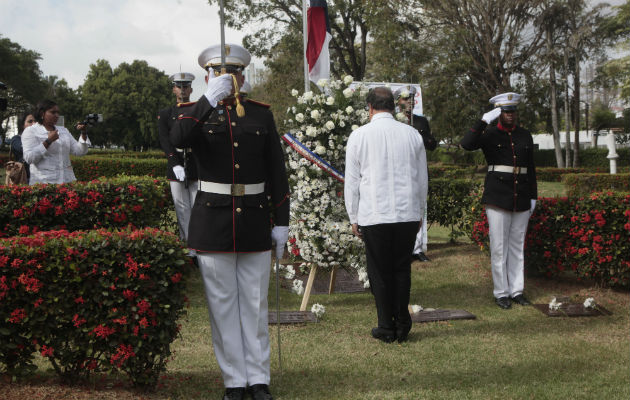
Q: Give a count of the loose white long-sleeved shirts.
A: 2